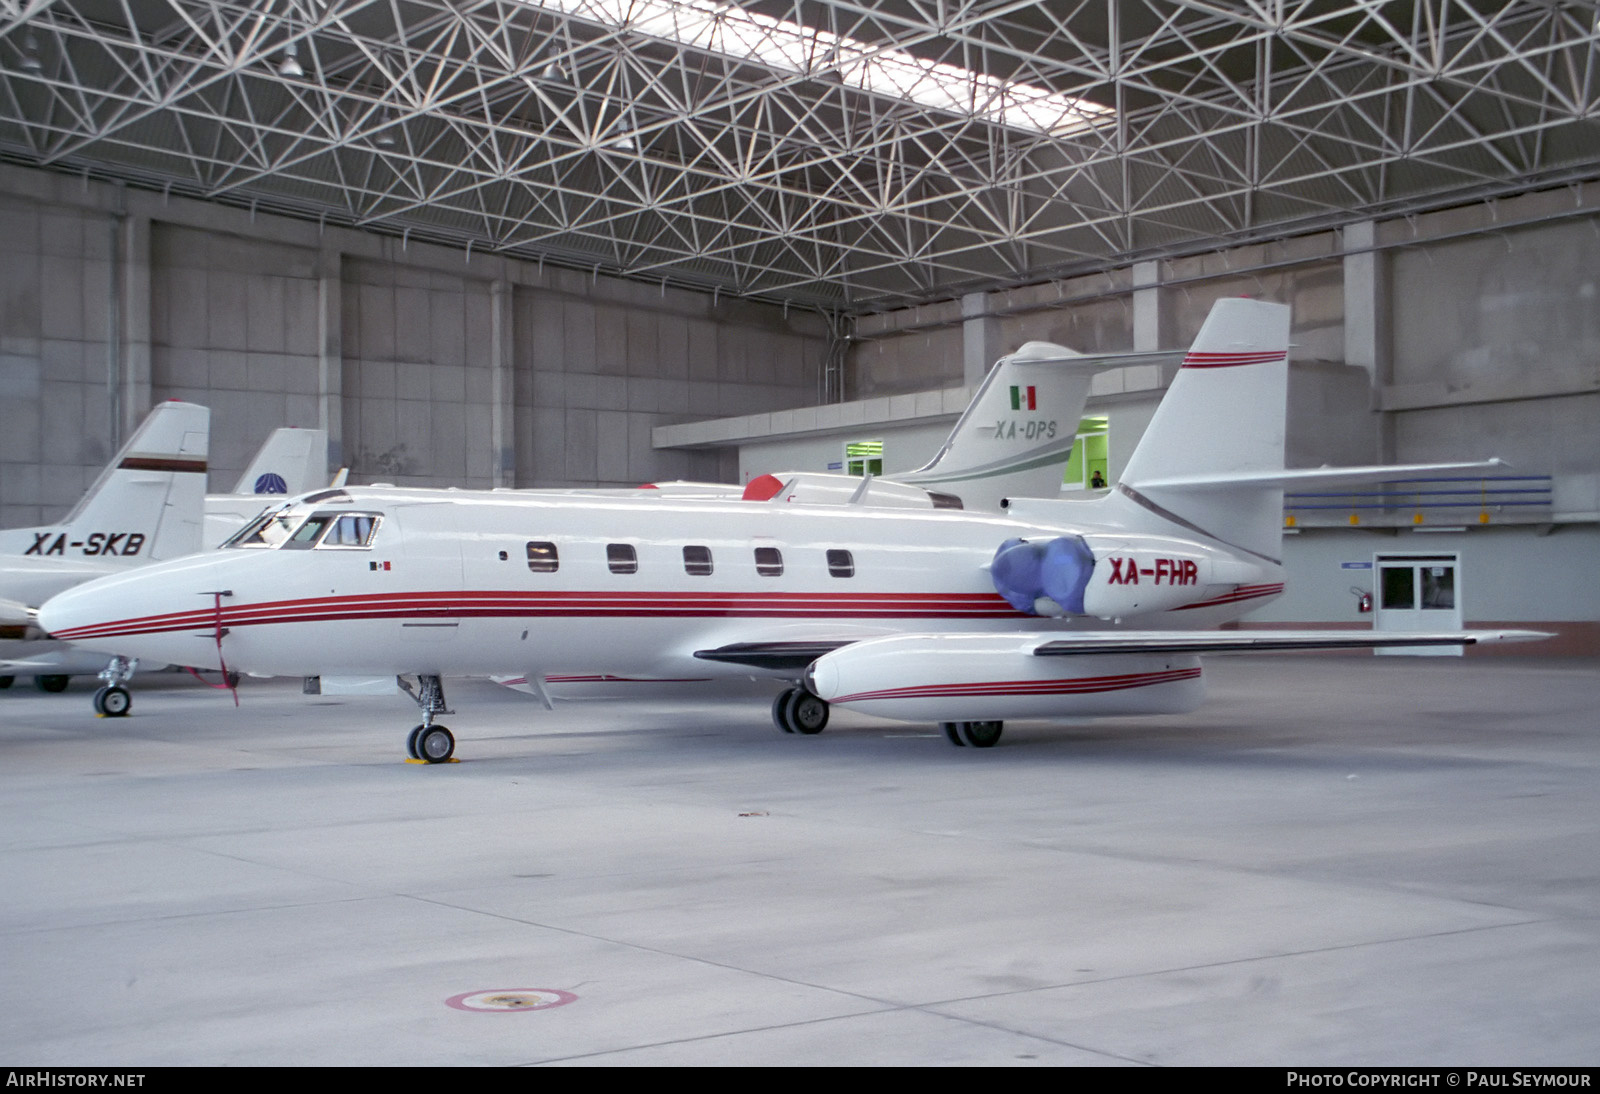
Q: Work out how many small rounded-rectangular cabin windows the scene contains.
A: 5